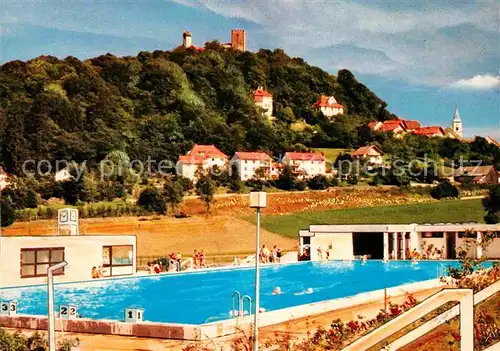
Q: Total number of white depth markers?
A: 3